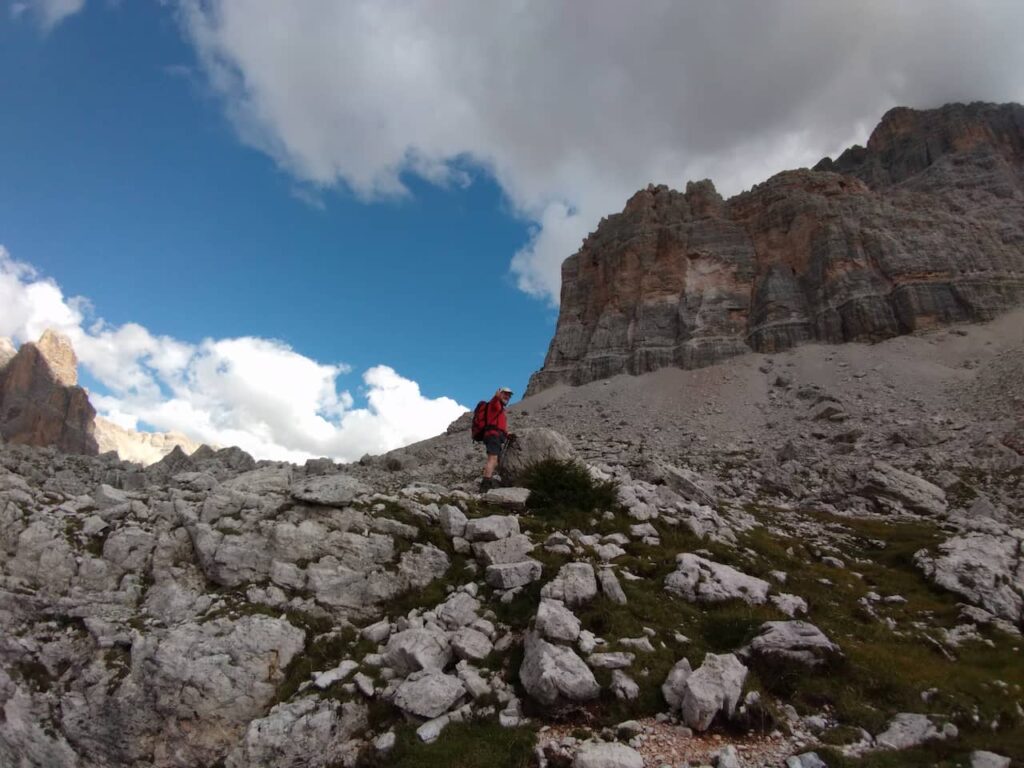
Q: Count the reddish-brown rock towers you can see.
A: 2